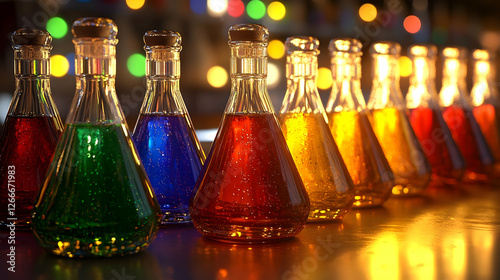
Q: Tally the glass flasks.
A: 10